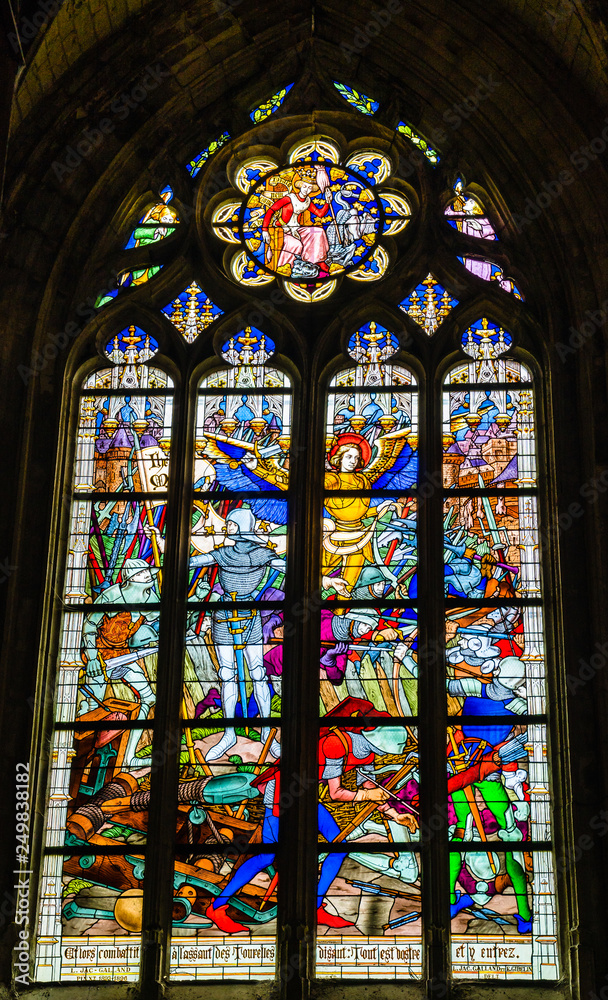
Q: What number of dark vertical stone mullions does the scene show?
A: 3